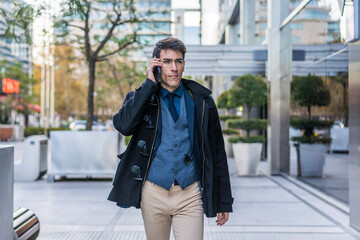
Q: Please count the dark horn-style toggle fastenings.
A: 4